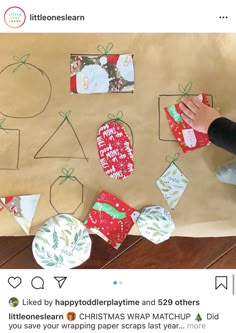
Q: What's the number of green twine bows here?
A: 8